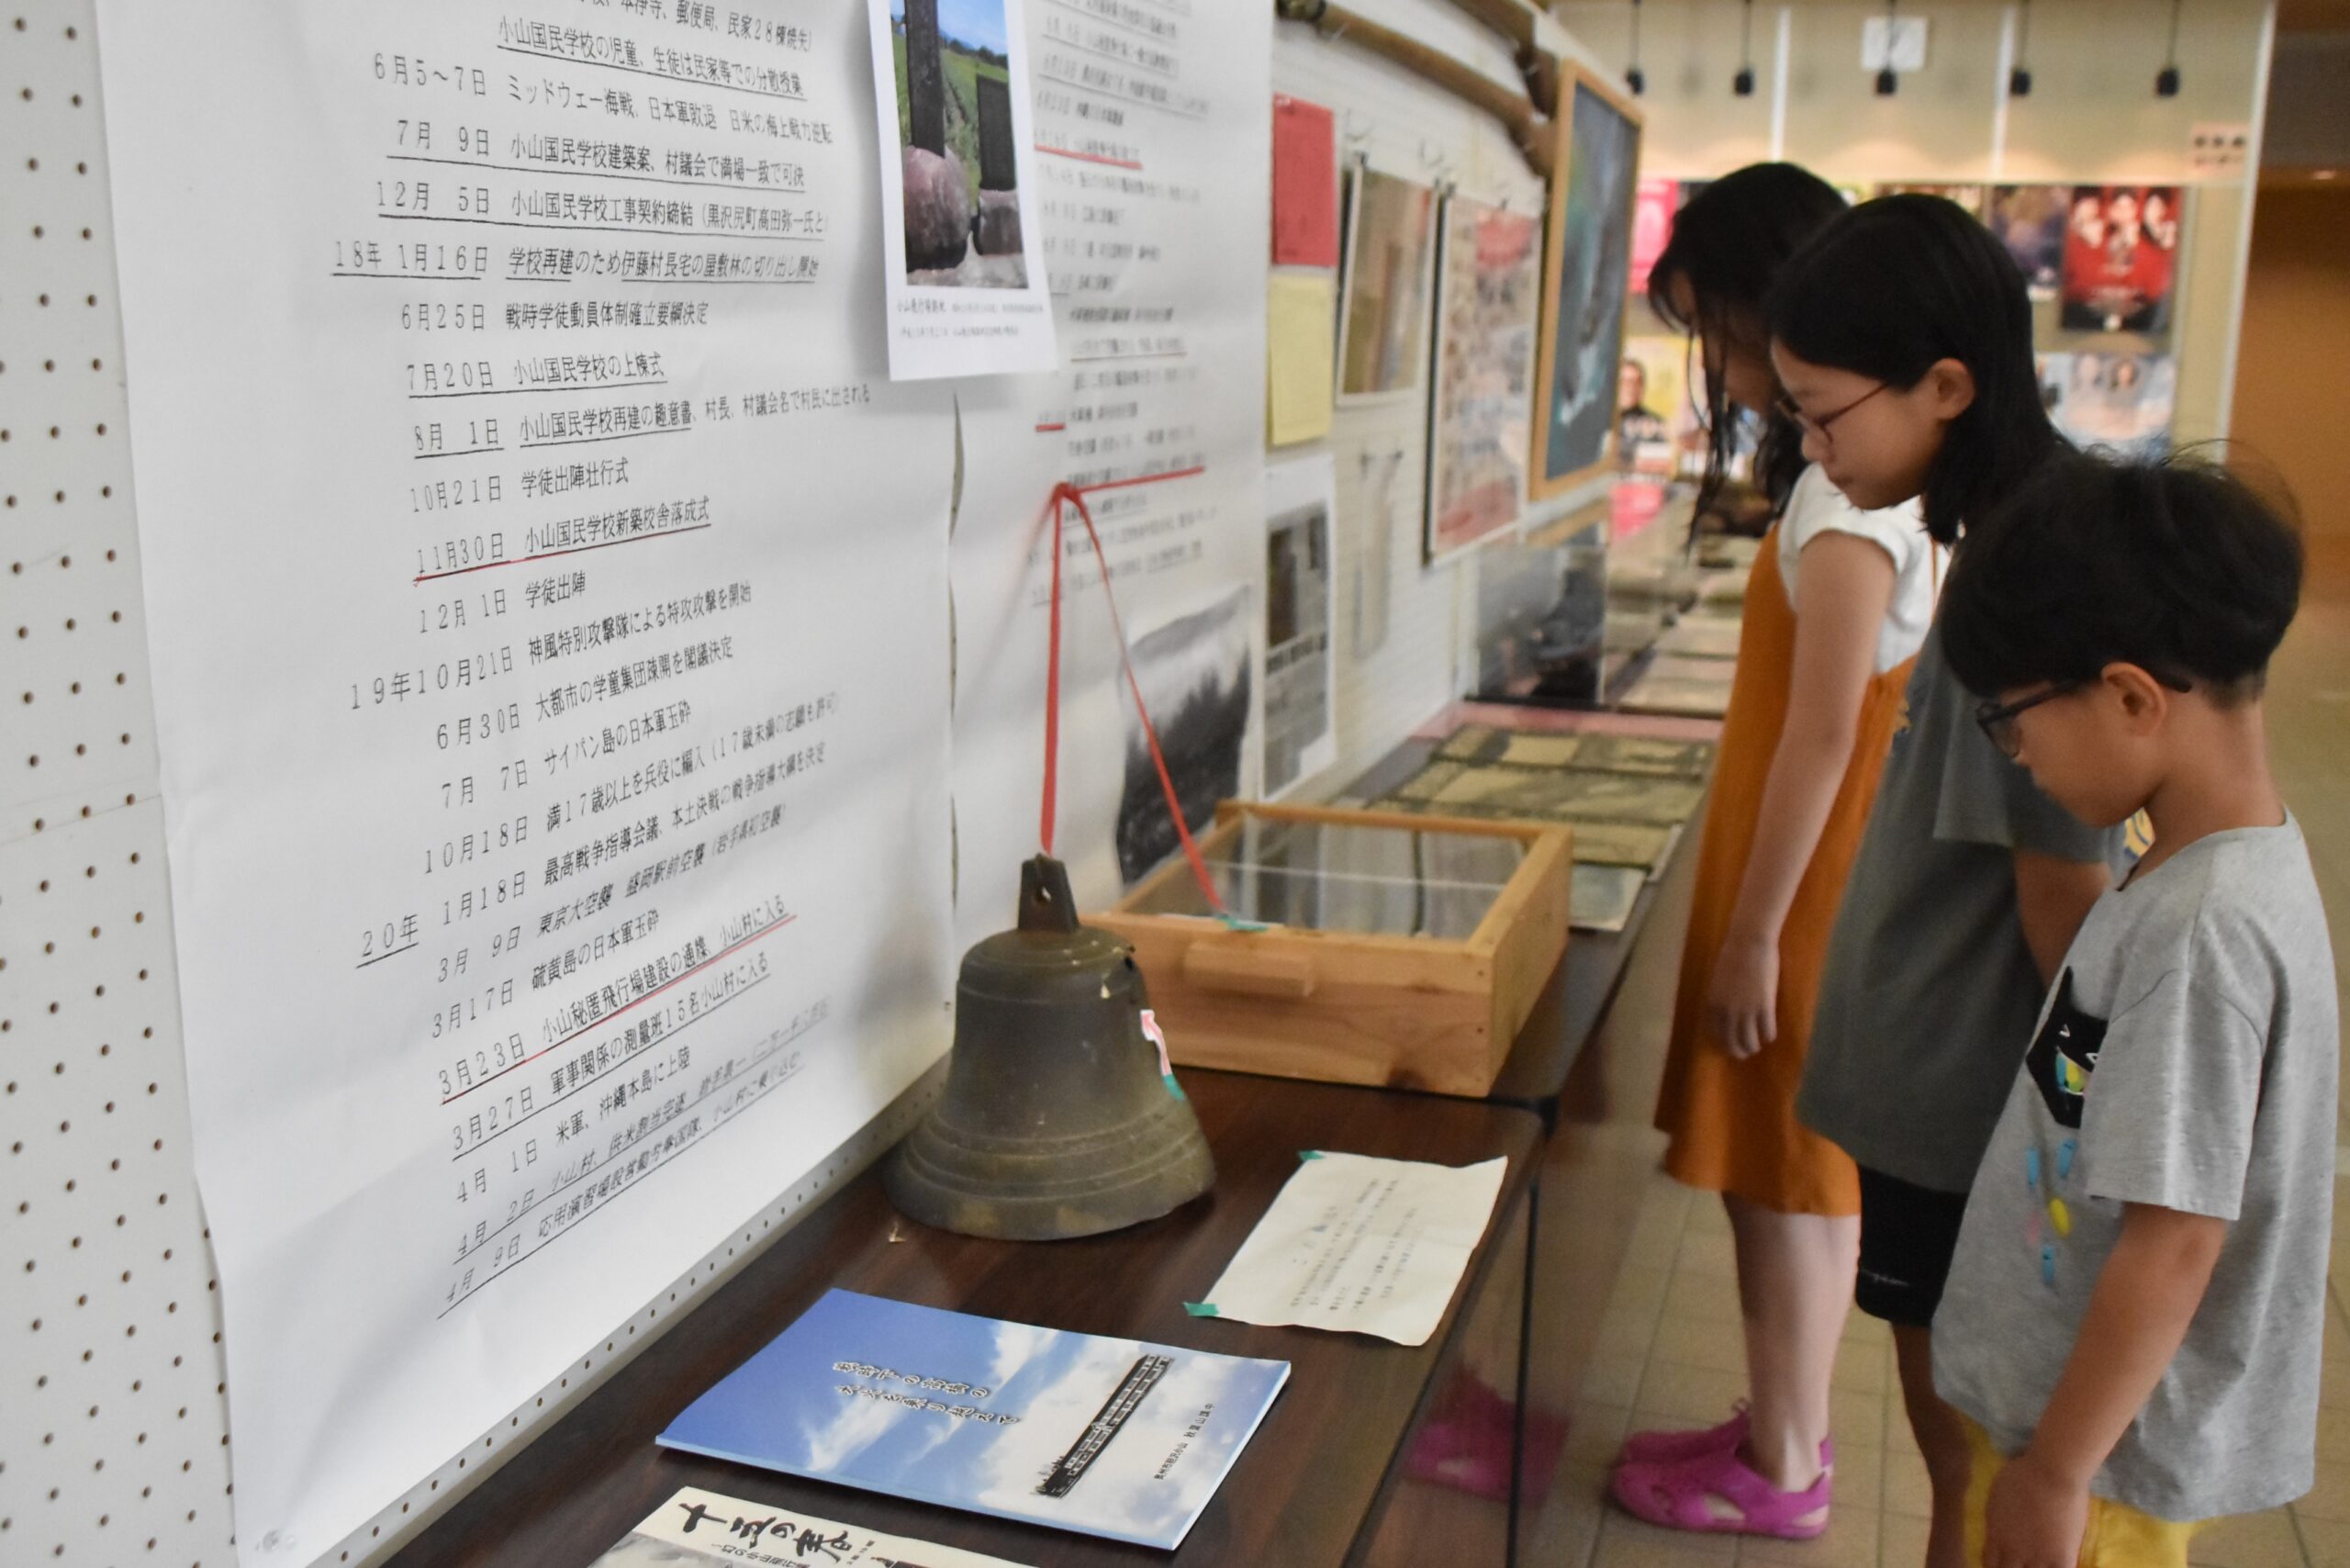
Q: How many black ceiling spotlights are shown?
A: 5